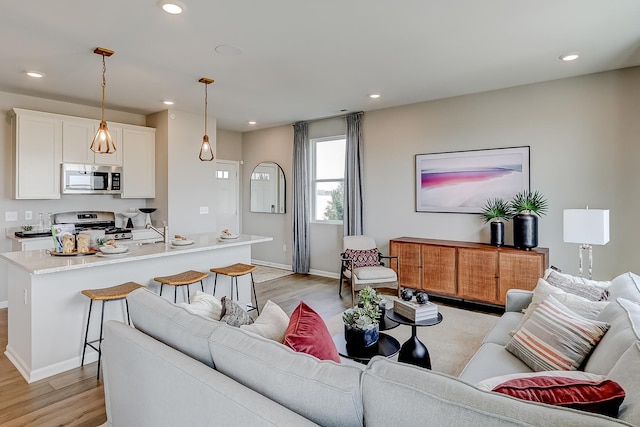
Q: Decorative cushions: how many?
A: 10